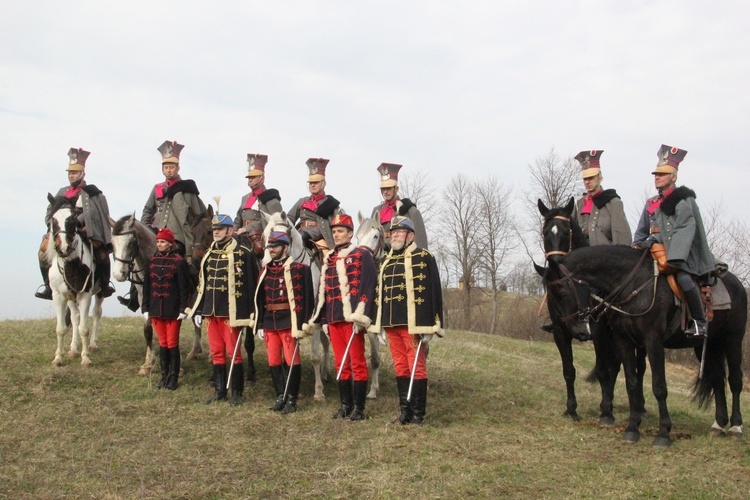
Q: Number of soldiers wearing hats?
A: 12